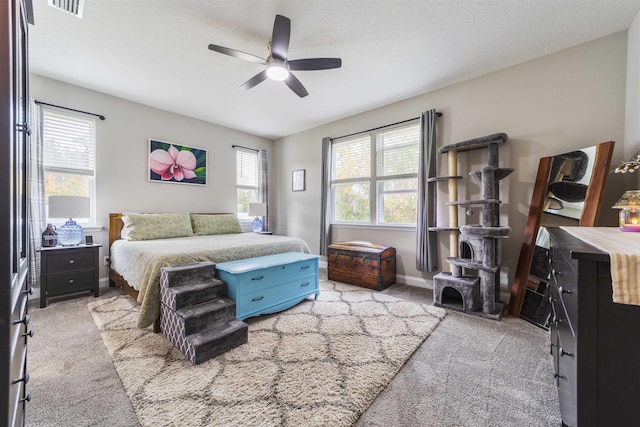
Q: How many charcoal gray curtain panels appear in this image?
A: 2